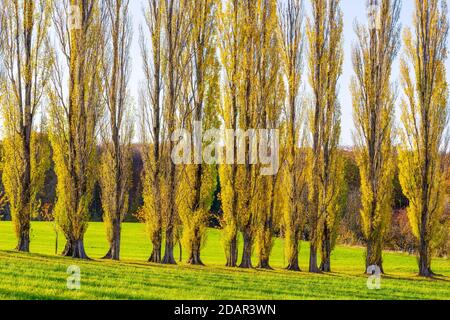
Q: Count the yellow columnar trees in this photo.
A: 14